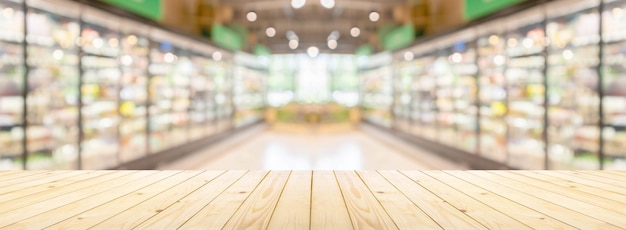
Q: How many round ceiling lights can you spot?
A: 9